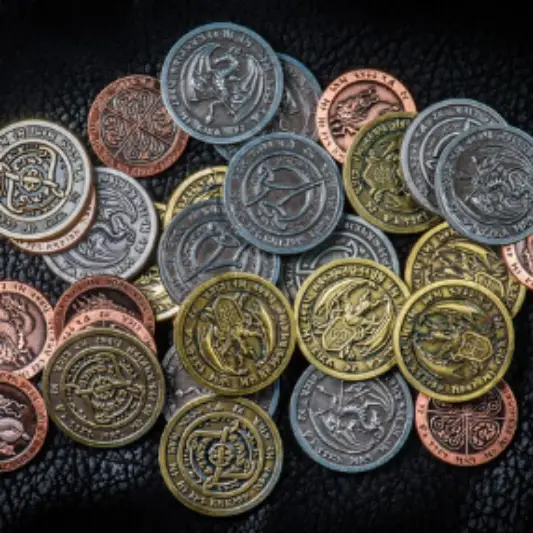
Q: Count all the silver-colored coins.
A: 11